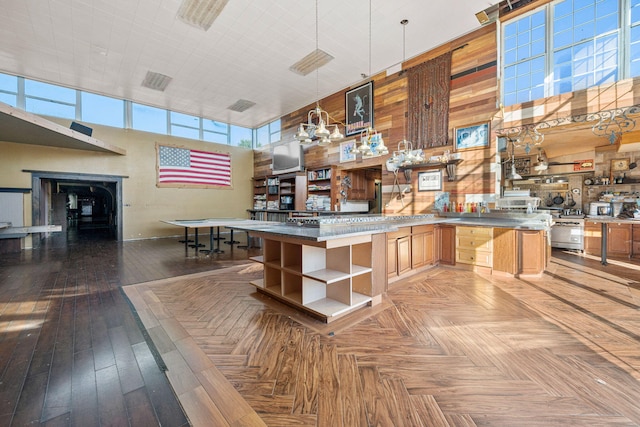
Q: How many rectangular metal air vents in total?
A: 4